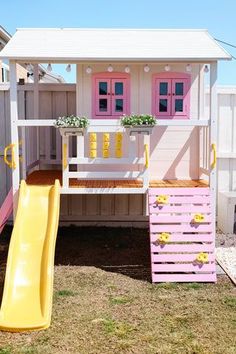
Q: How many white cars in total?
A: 0